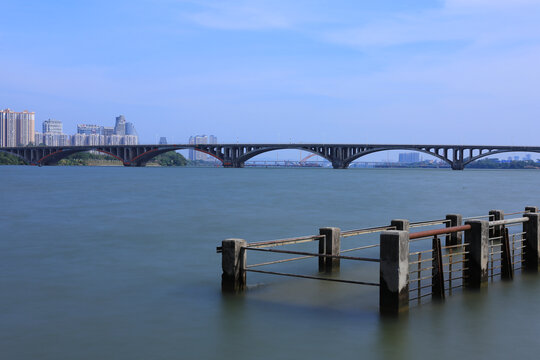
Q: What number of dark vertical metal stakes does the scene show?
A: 2